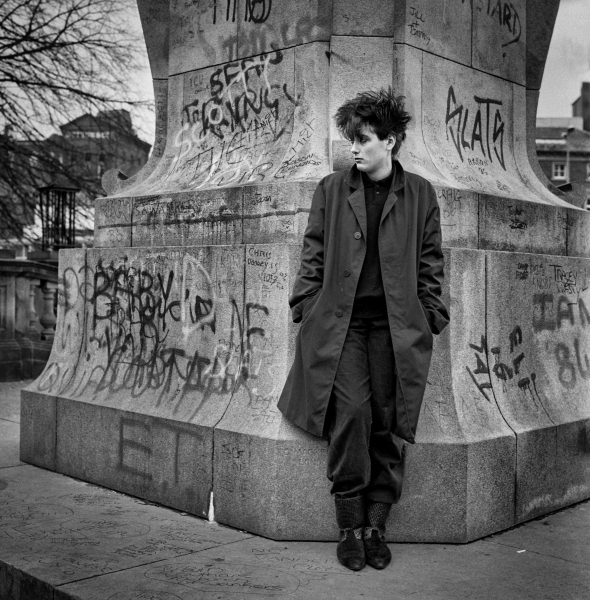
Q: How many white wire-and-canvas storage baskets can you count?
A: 0